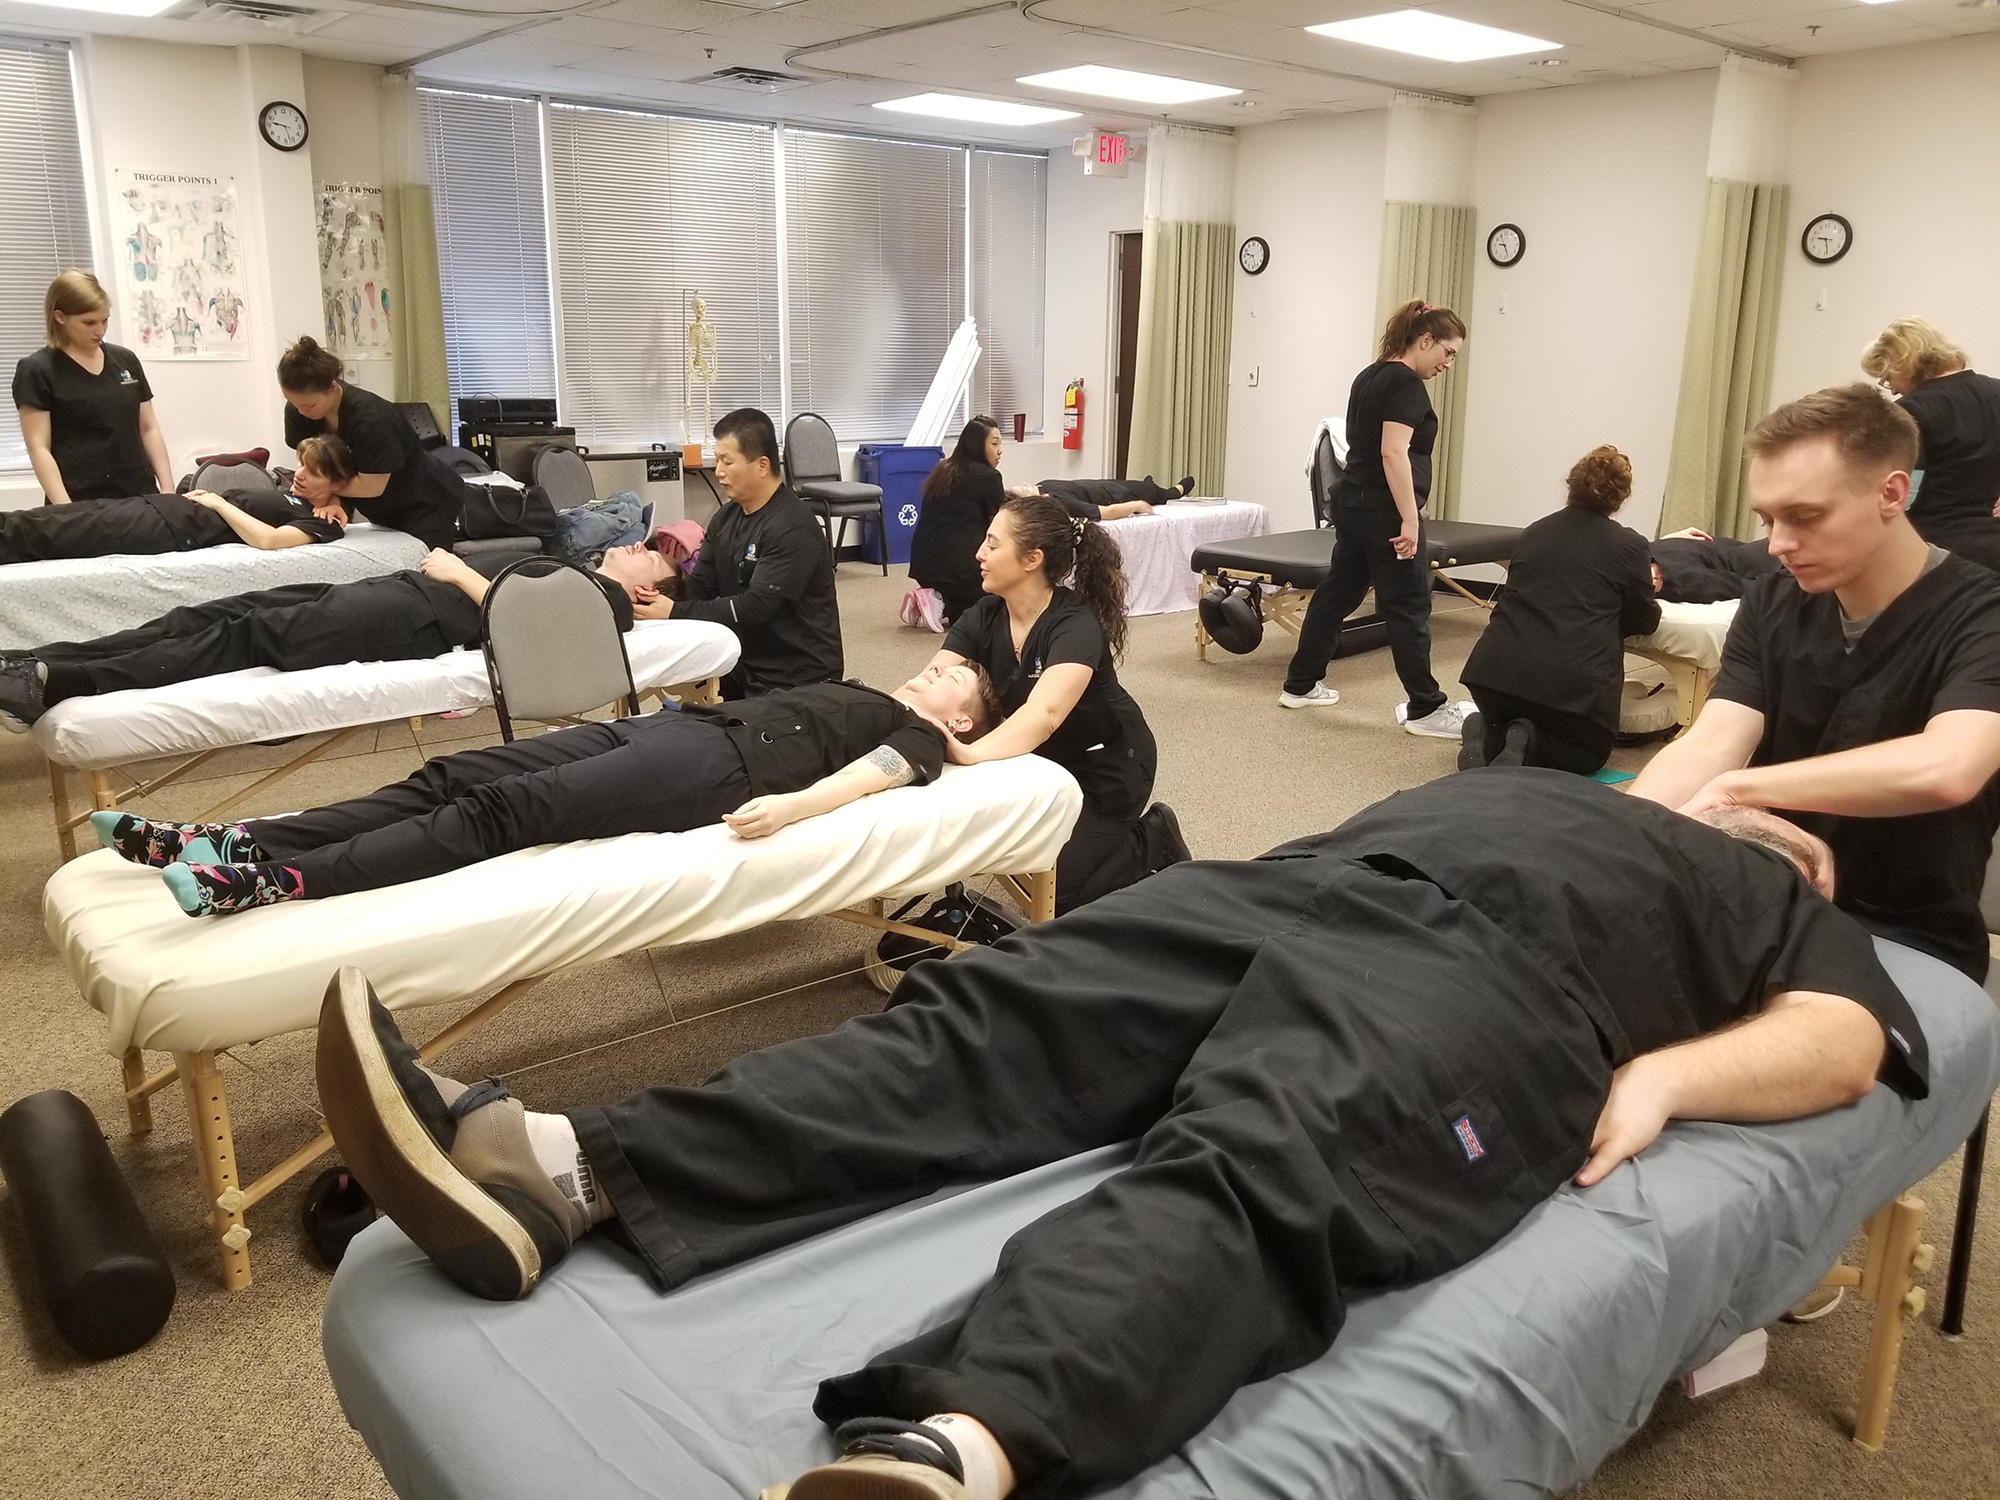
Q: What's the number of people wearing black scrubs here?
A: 15